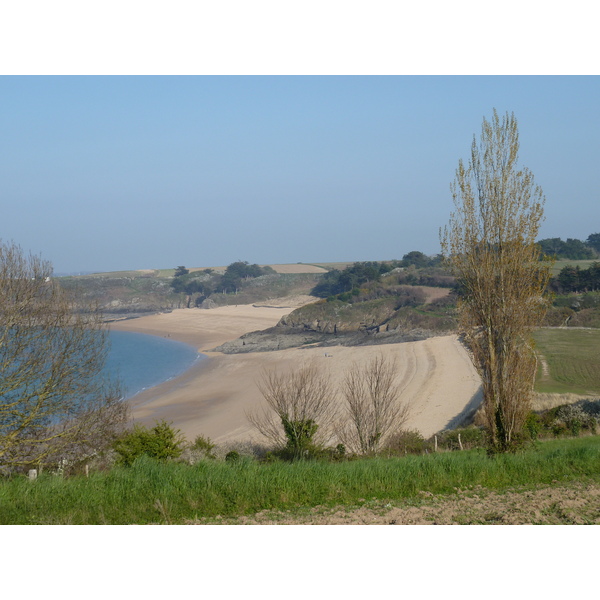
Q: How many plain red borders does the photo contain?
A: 0